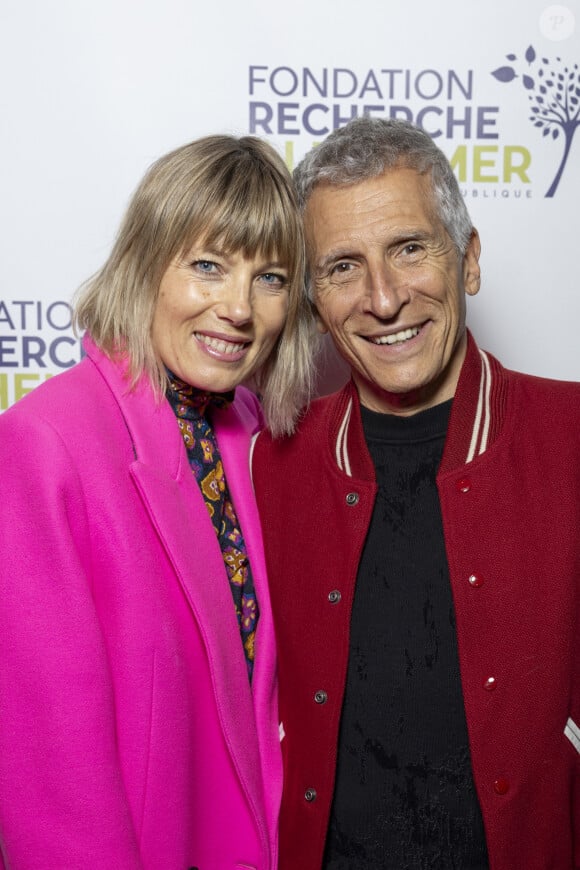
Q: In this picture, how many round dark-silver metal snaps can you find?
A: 4